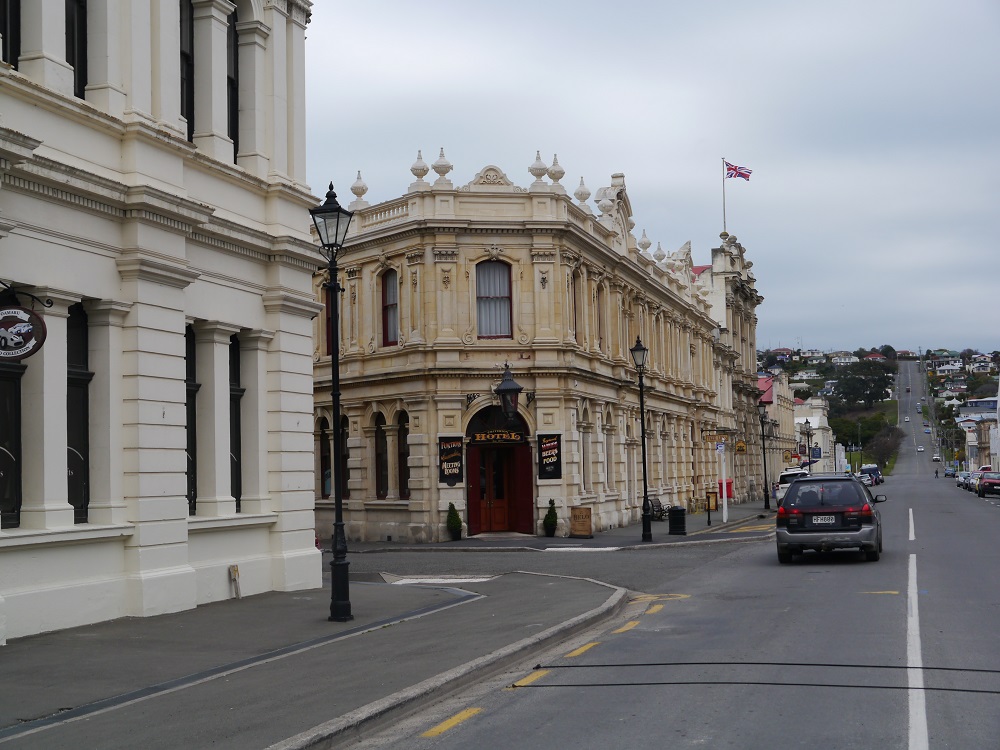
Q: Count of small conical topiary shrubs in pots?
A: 2